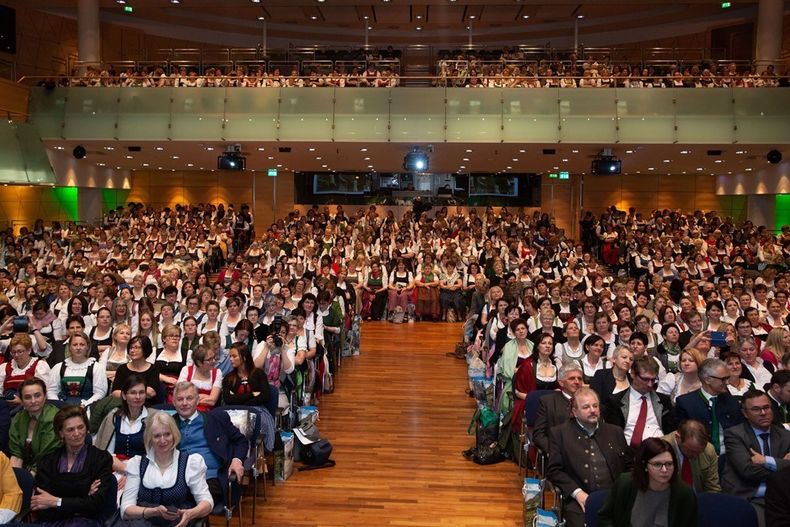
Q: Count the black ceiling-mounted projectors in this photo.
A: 3